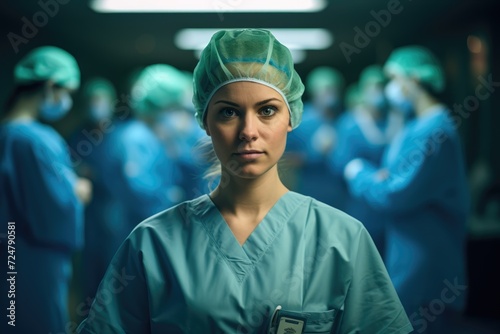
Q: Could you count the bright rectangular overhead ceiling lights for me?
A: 2